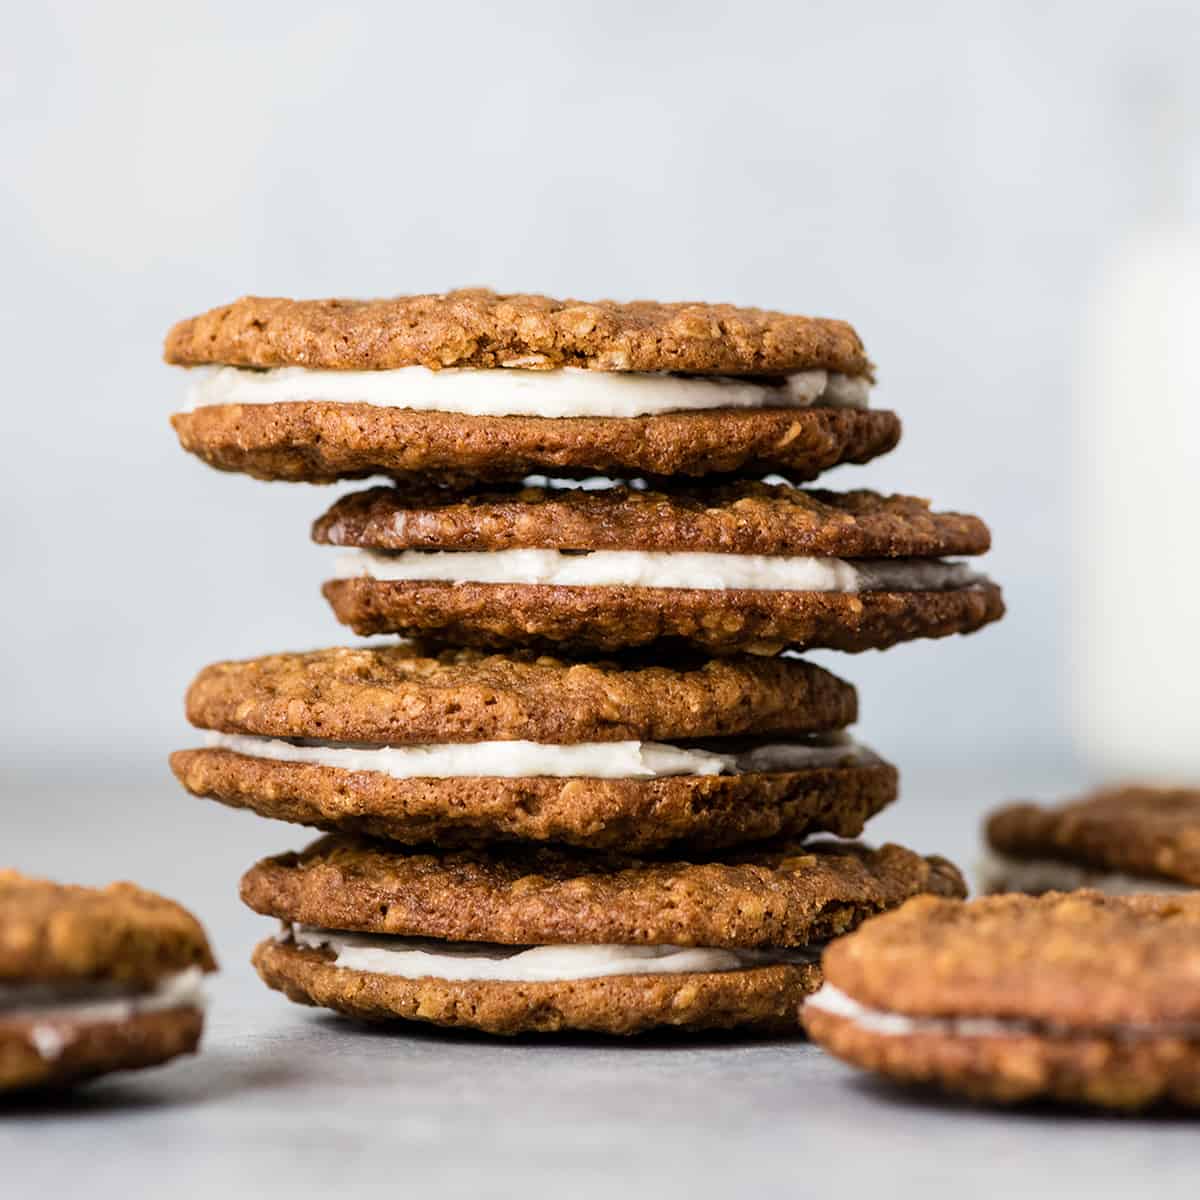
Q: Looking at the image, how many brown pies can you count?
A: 7